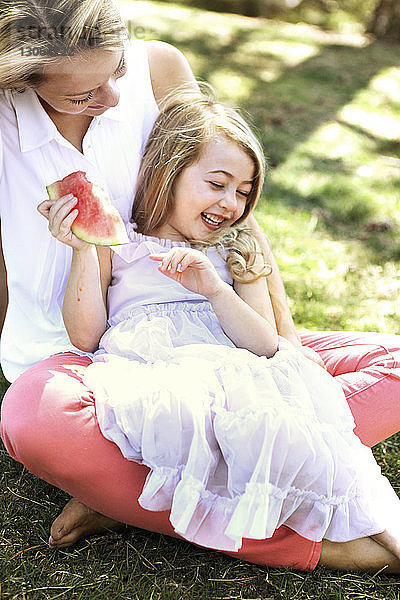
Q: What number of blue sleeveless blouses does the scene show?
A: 0